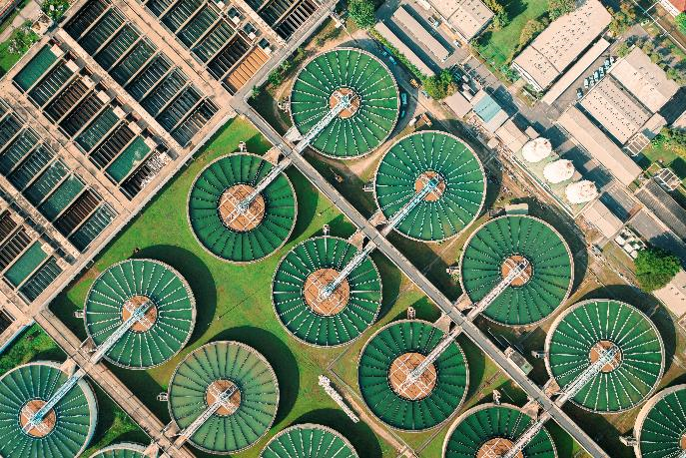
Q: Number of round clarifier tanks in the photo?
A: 14